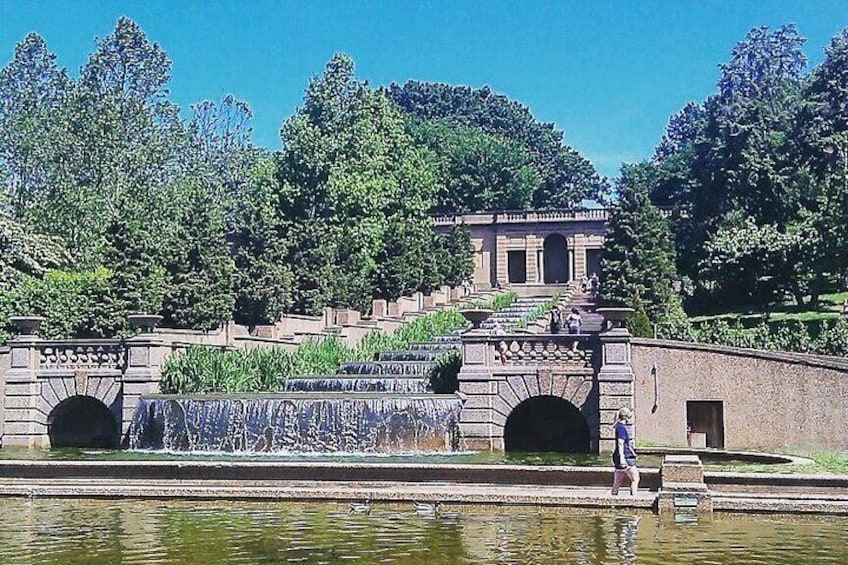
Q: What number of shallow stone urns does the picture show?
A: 4